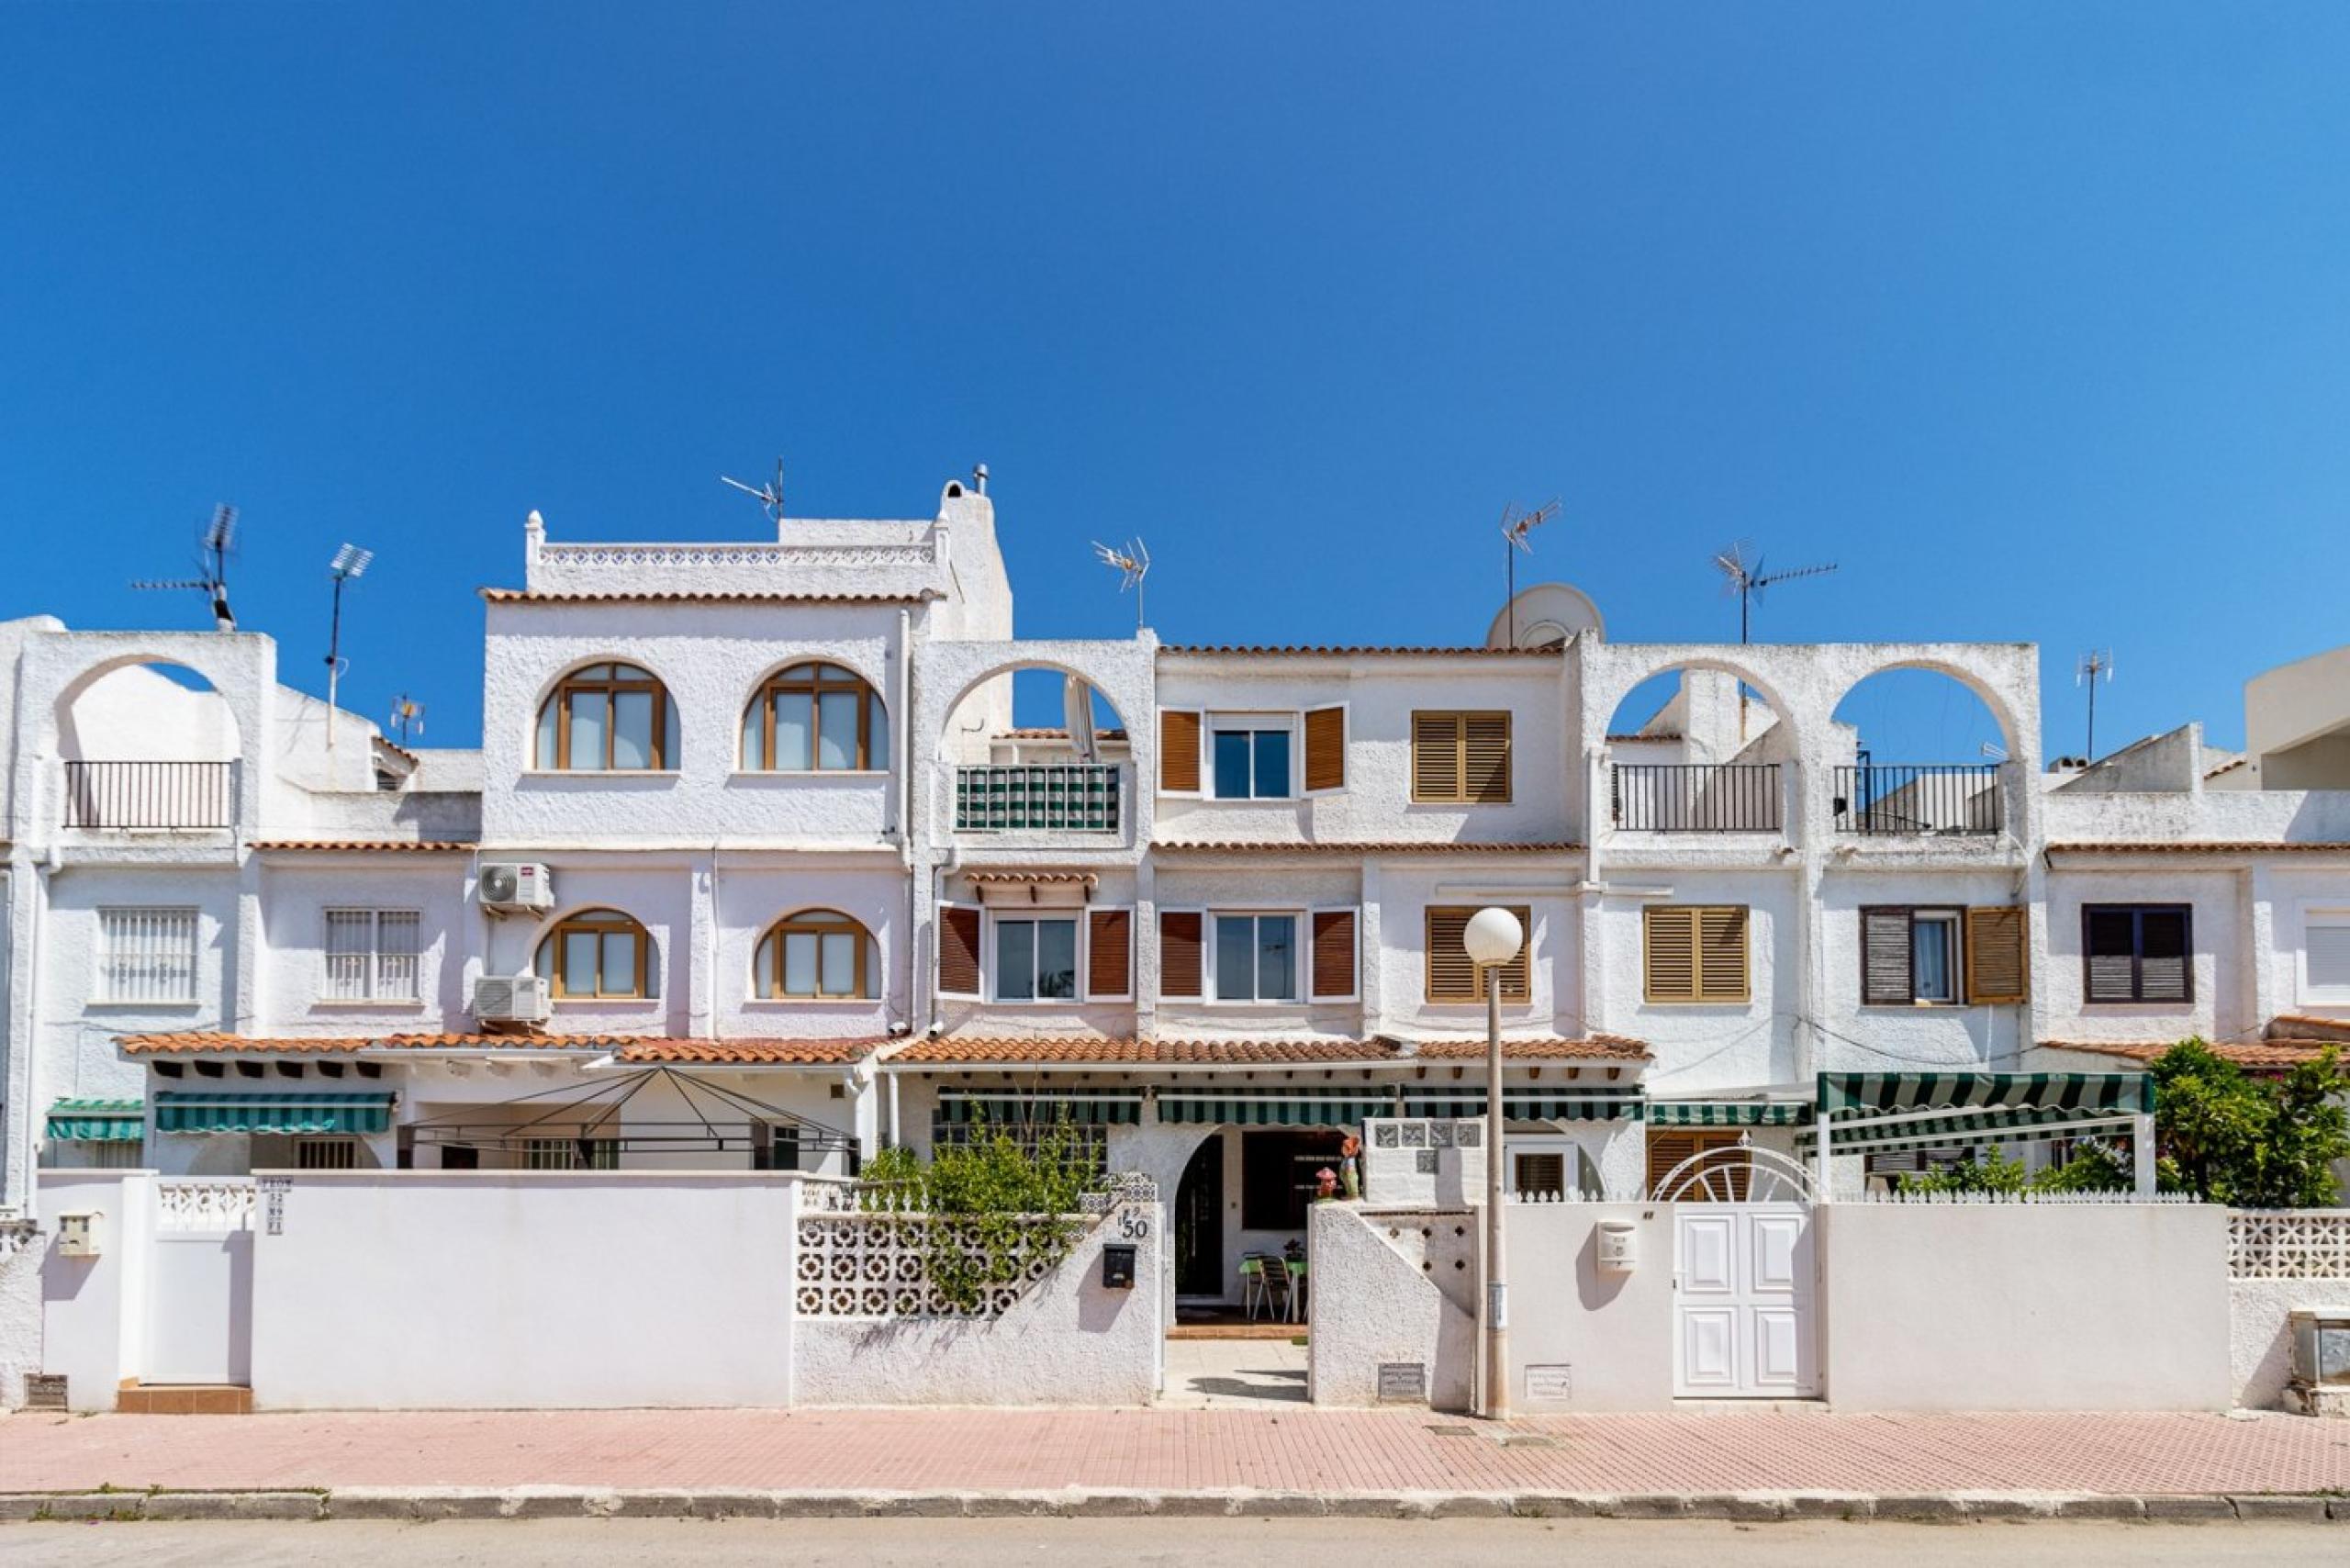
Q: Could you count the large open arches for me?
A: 4